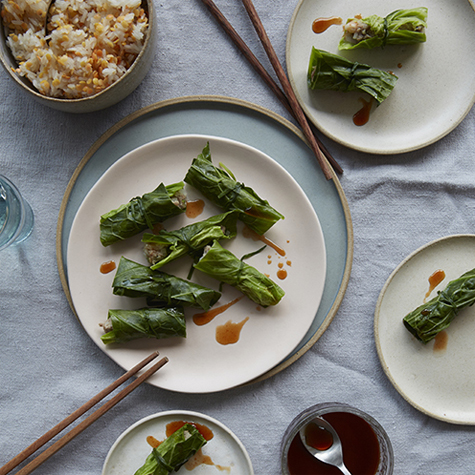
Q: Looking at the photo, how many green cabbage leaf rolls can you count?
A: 10